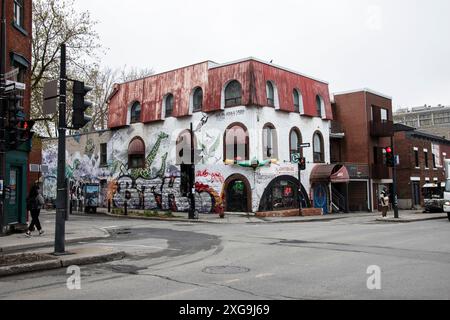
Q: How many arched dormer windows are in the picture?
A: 7